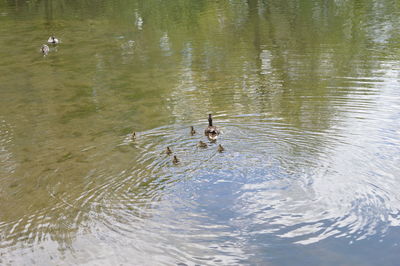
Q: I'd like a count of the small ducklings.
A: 6